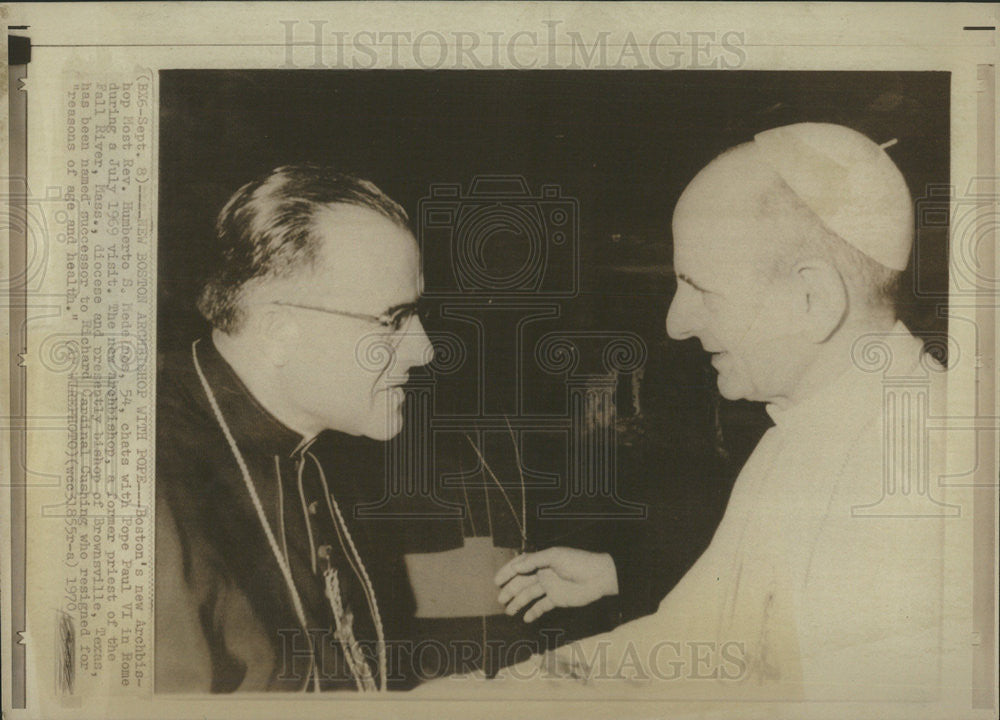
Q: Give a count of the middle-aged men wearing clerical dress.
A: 2